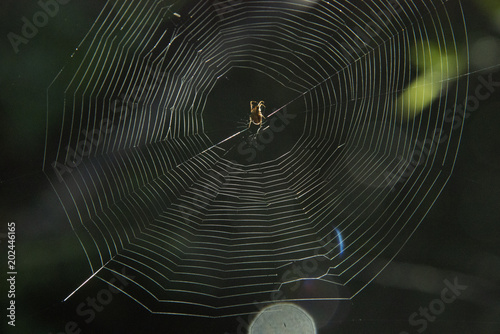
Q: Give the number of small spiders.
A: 1